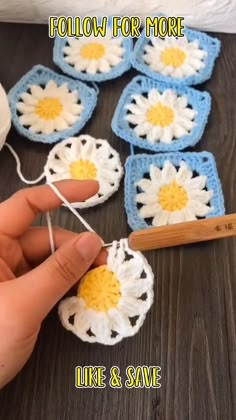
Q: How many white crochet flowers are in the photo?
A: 7